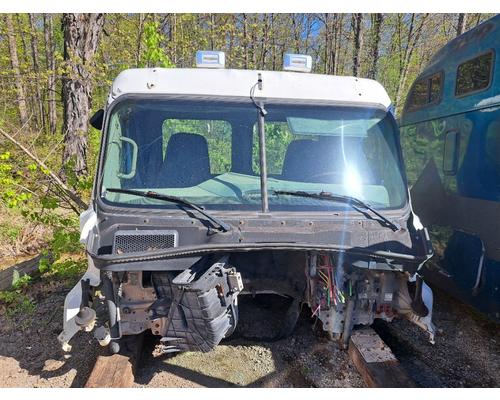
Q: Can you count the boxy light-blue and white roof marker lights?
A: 2